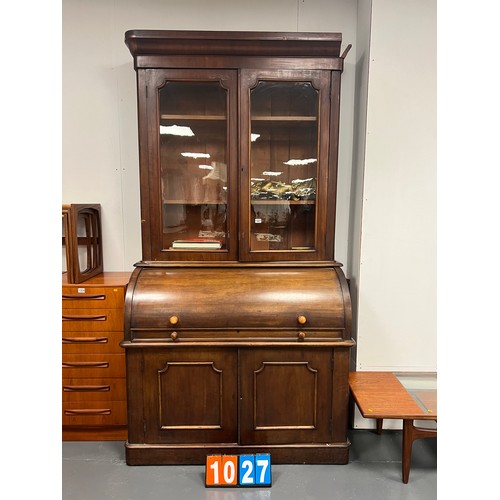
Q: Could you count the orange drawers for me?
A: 6